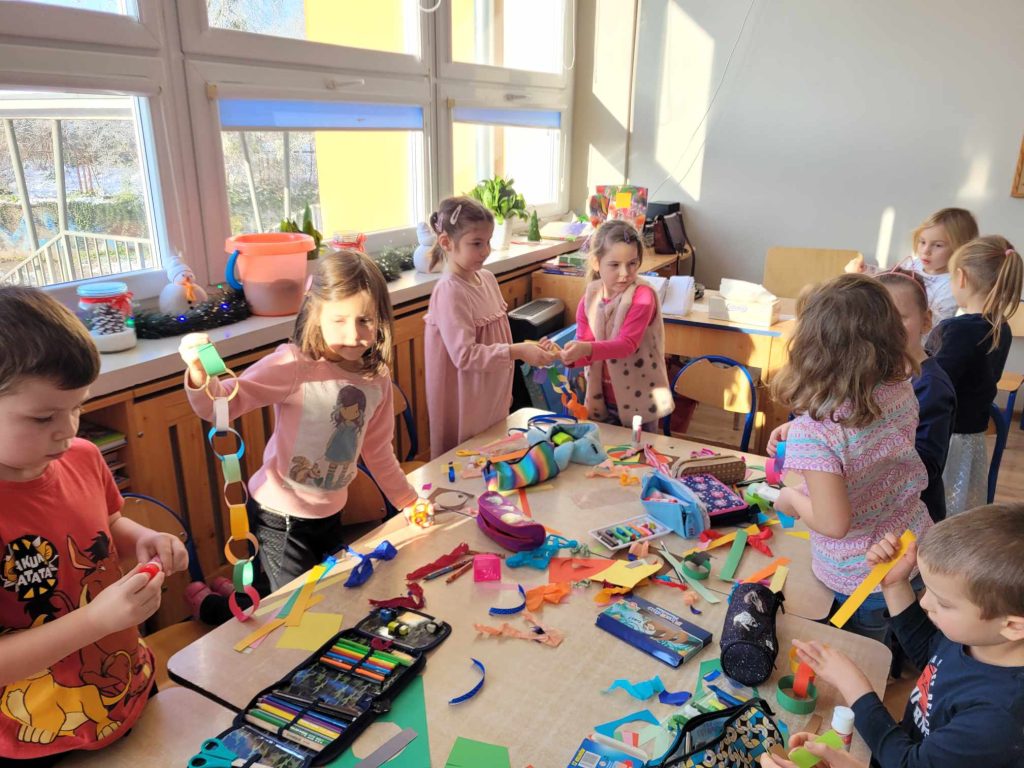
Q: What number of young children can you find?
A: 9